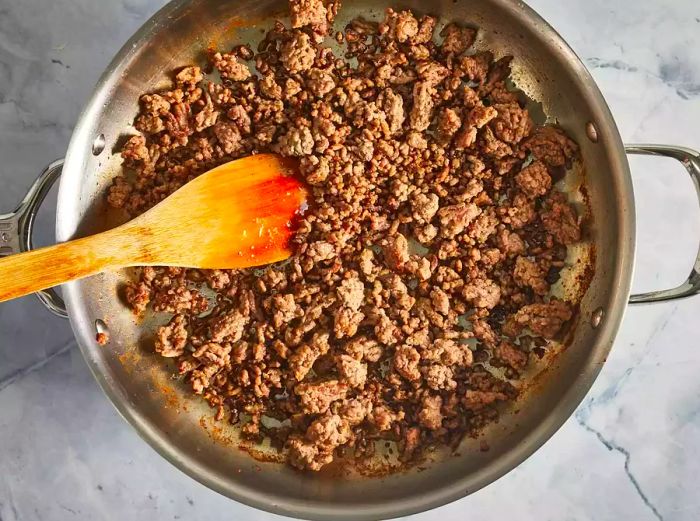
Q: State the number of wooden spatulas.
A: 1